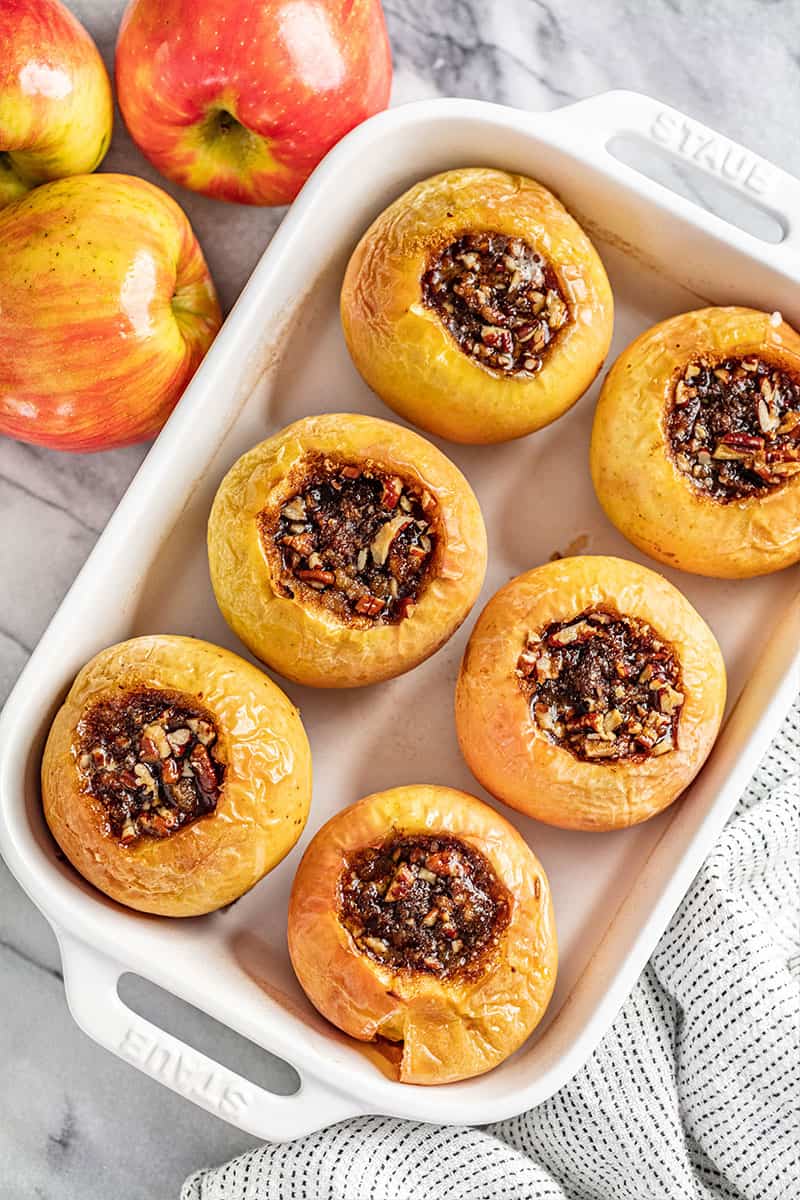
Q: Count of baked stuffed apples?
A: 6